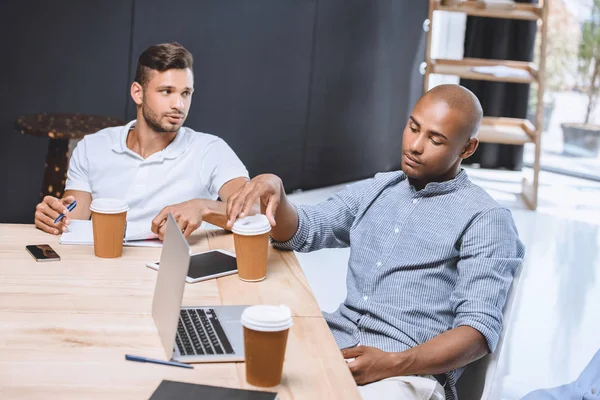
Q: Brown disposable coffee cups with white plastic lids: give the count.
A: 3